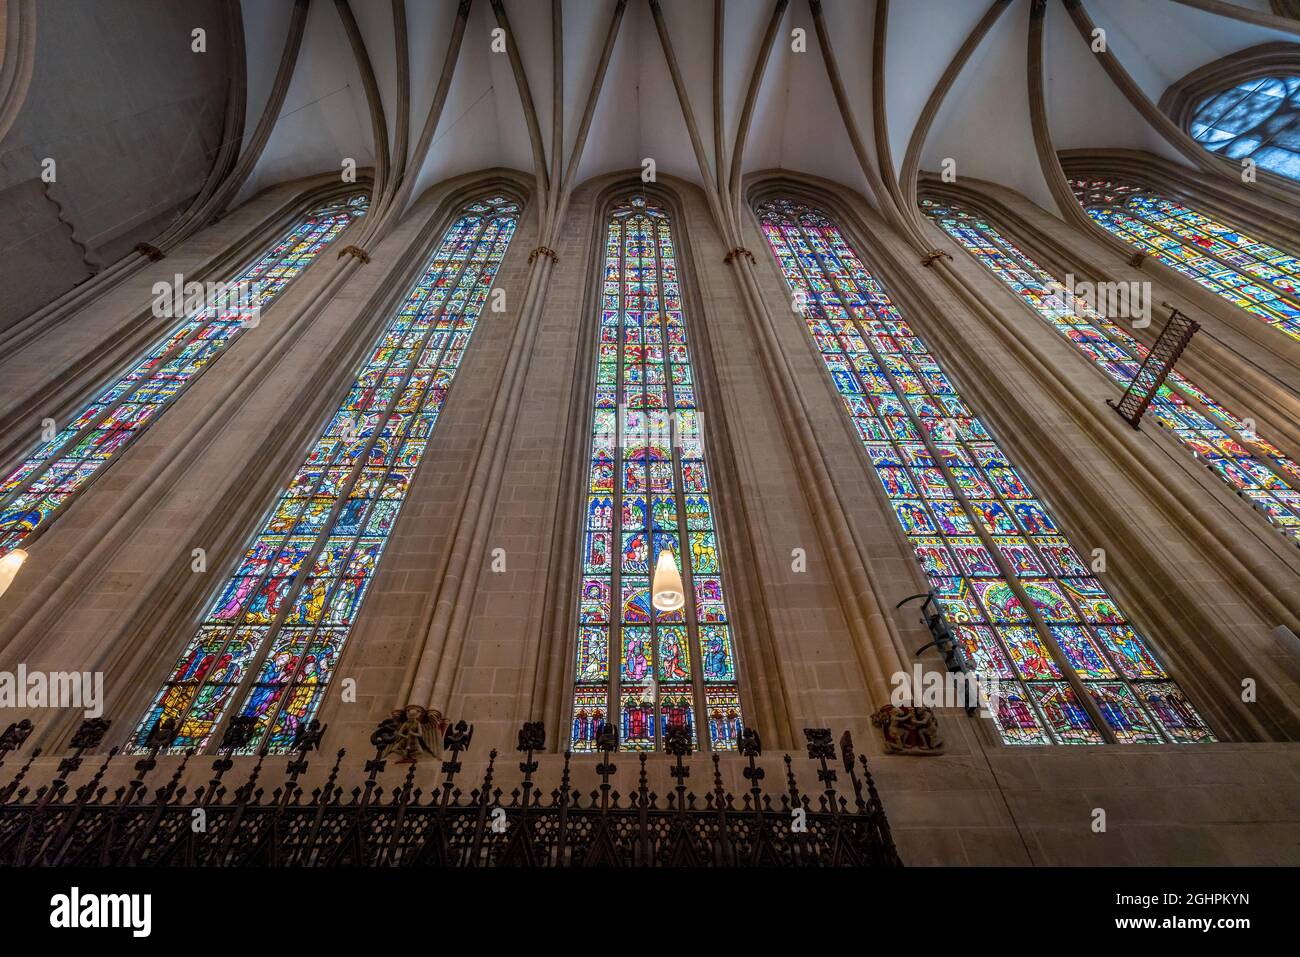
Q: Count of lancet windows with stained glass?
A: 6